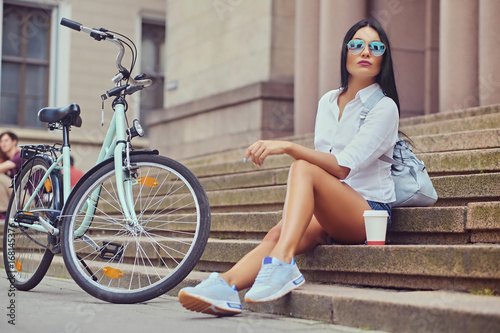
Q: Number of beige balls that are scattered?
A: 0